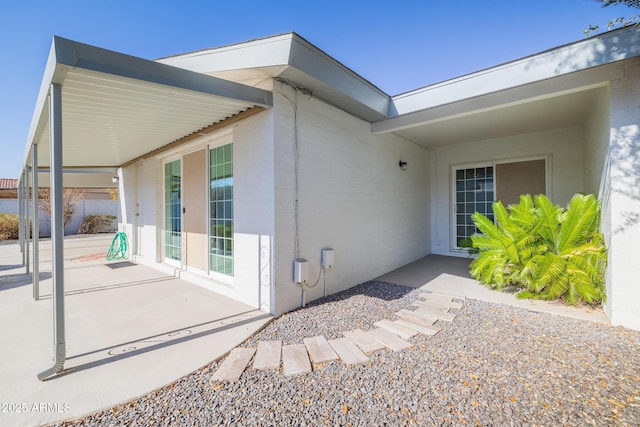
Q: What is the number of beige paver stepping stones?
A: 14